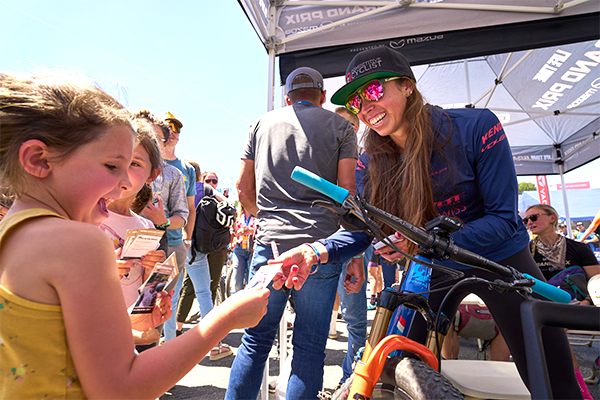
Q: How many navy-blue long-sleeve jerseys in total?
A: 1